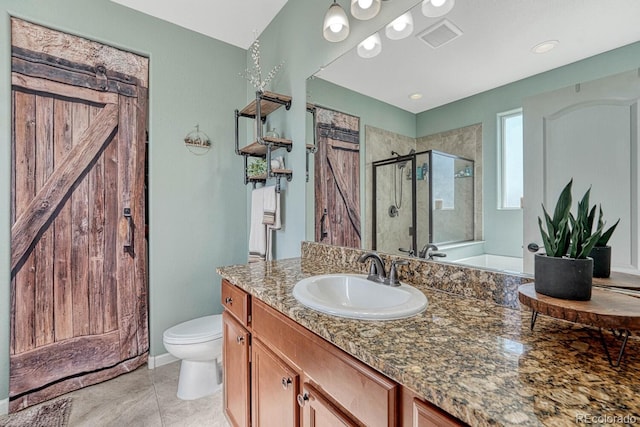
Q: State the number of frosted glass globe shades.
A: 5